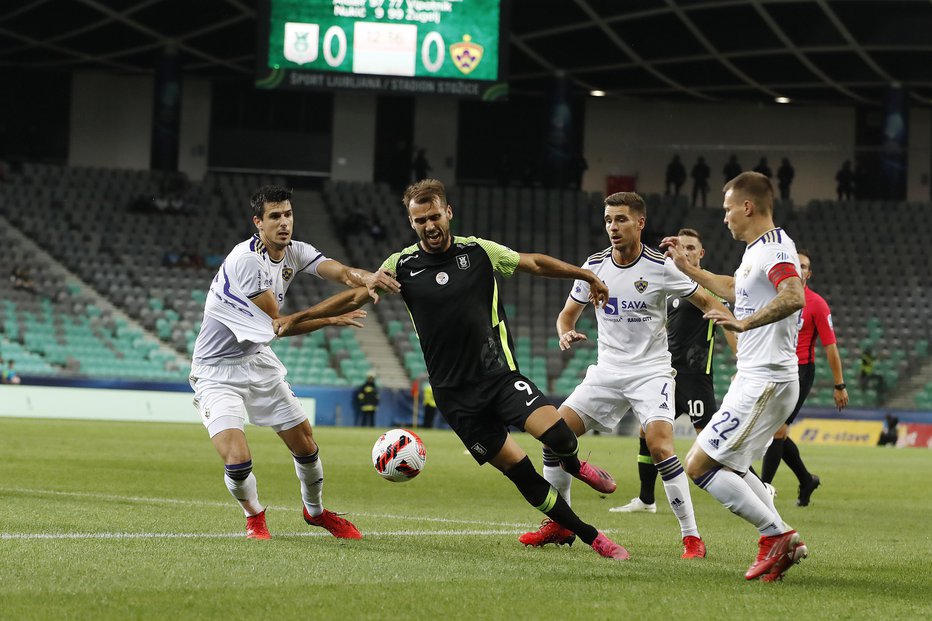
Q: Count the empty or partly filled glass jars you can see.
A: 0